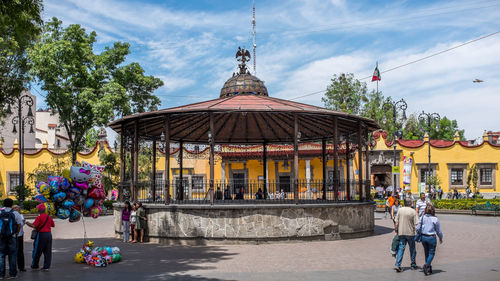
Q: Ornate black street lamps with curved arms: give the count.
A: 4